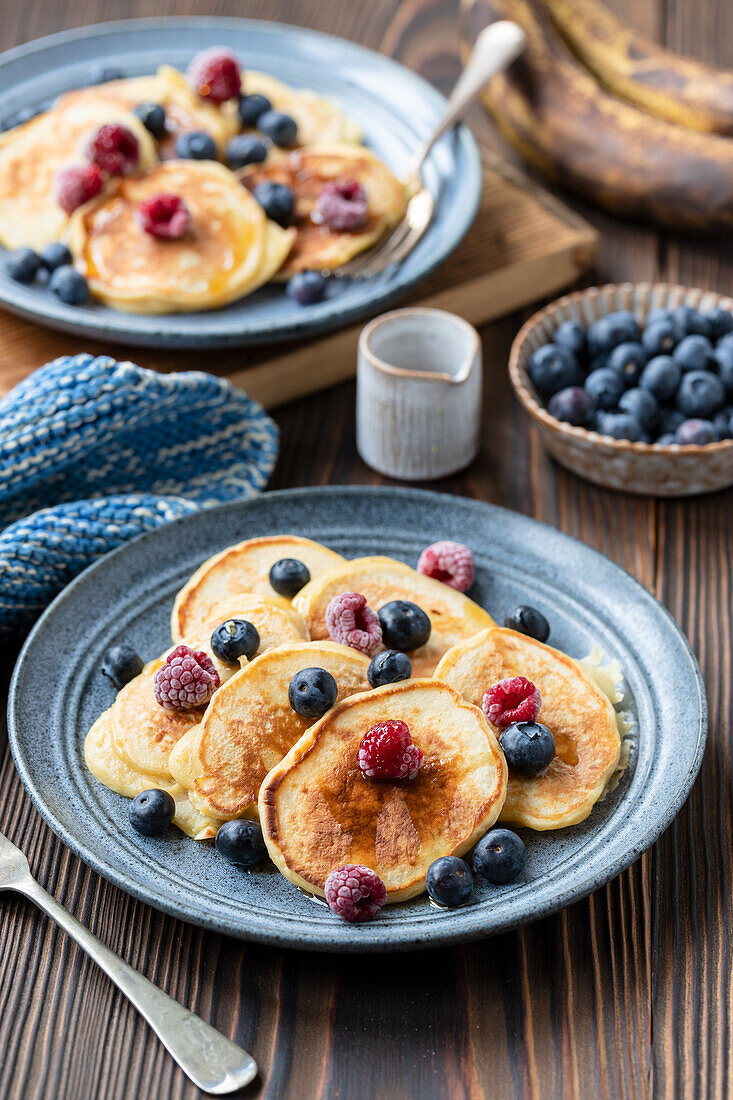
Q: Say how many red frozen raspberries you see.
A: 11